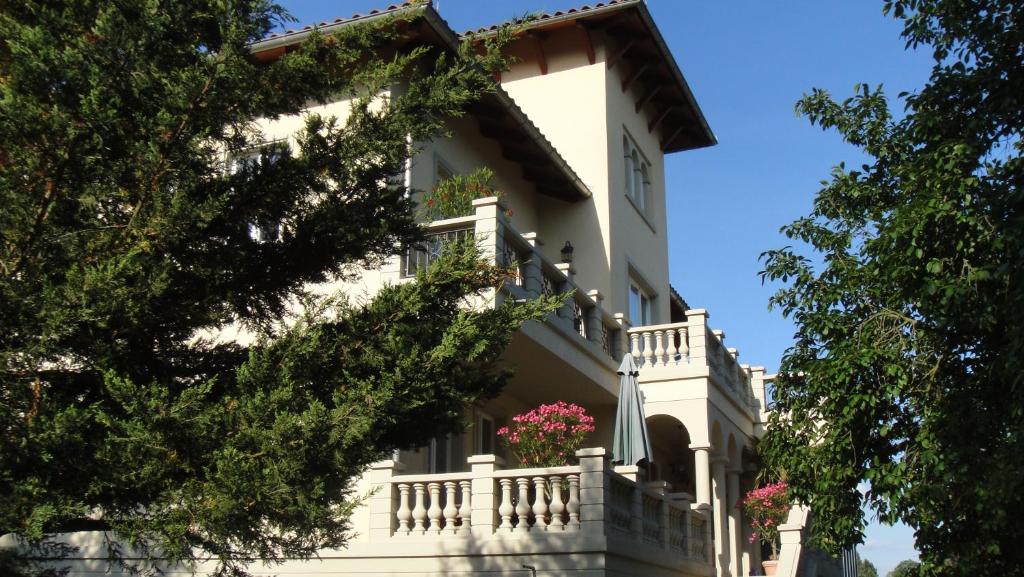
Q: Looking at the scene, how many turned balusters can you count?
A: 15